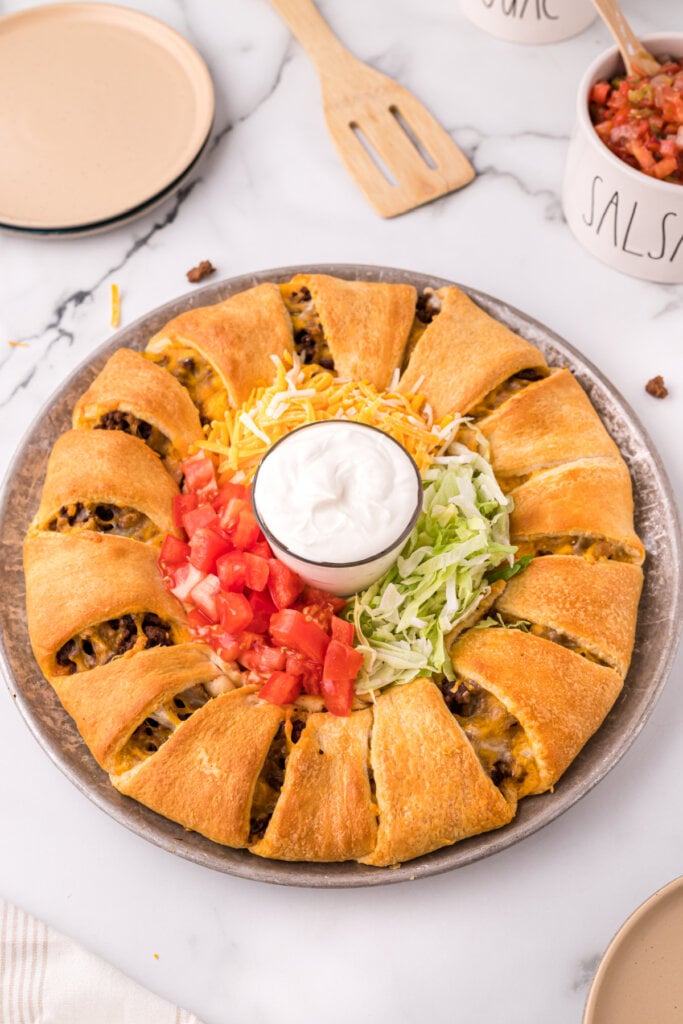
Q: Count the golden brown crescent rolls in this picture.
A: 14